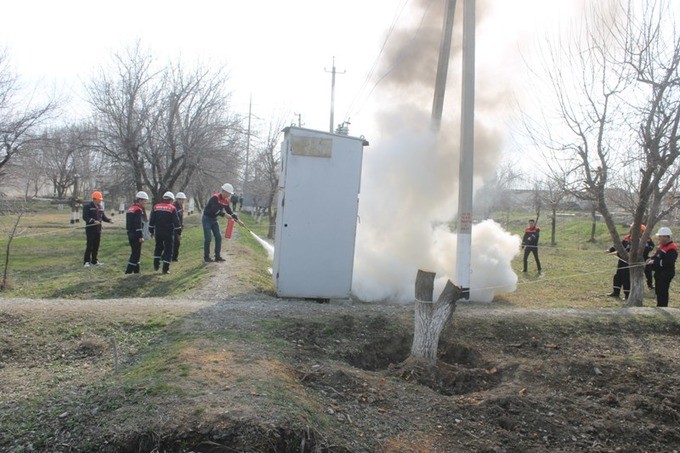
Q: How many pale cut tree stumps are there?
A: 1